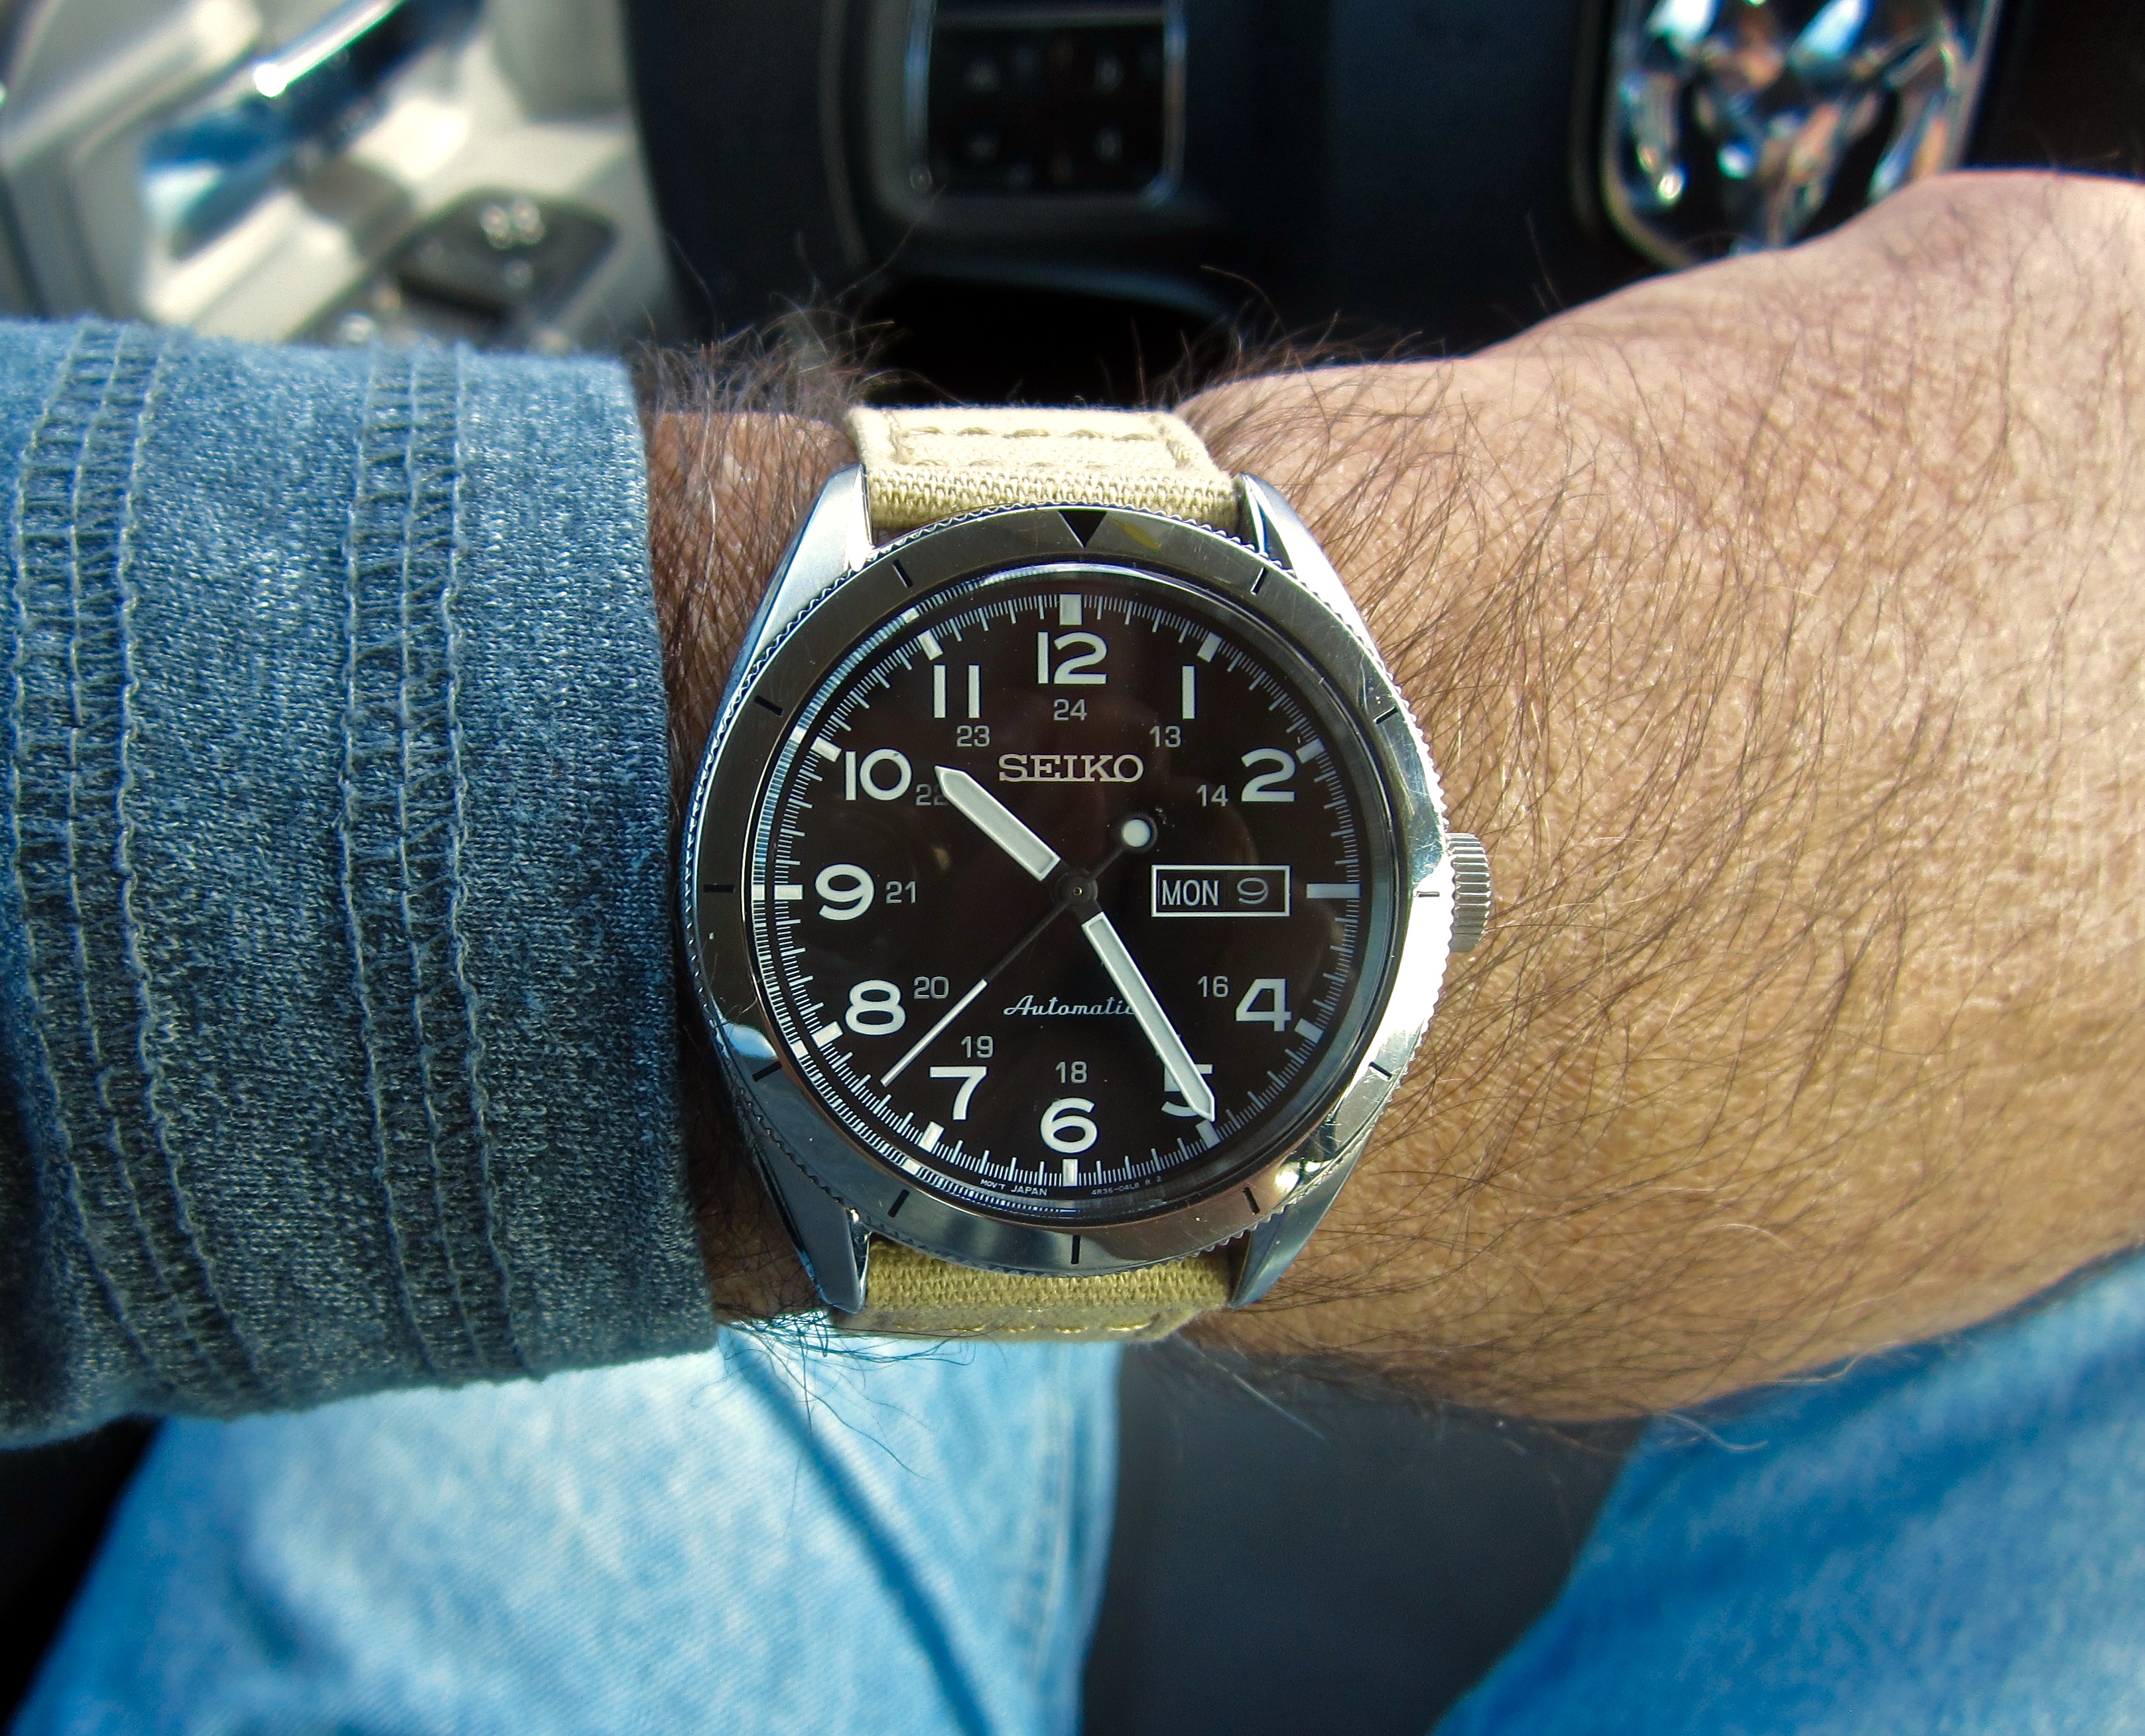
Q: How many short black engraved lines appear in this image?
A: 11